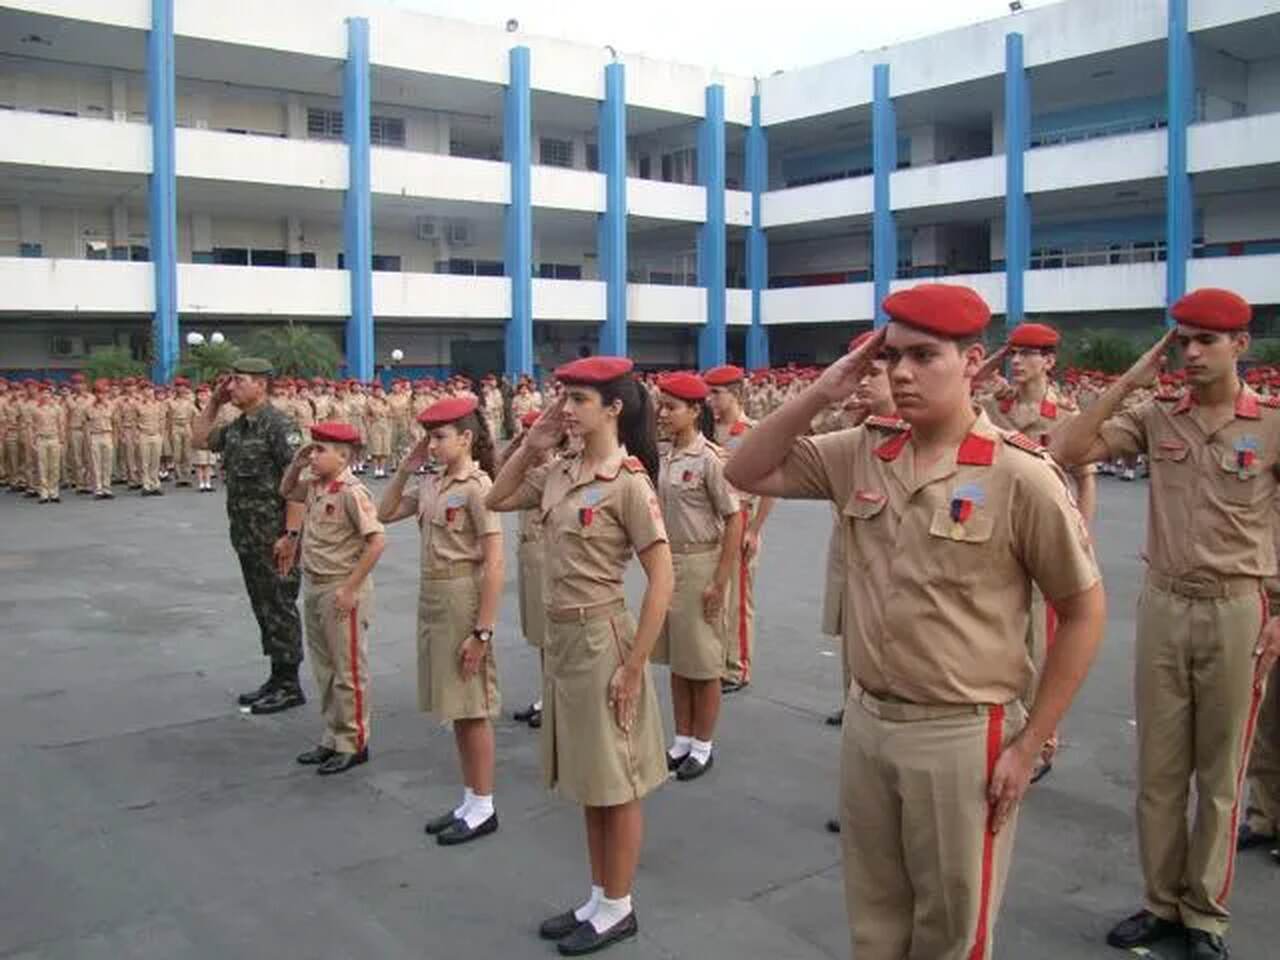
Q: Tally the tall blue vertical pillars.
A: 9